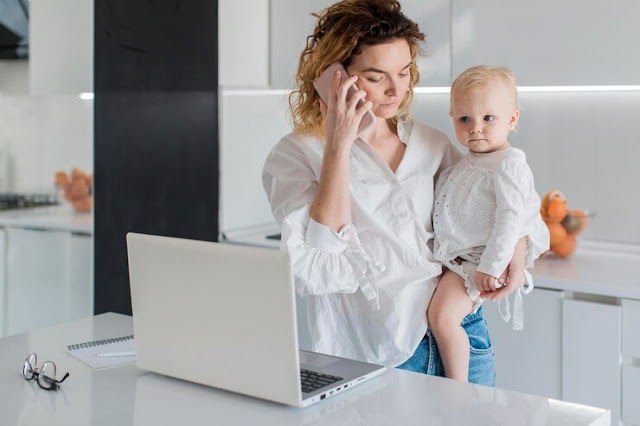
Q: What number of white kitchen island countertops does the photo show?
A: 1